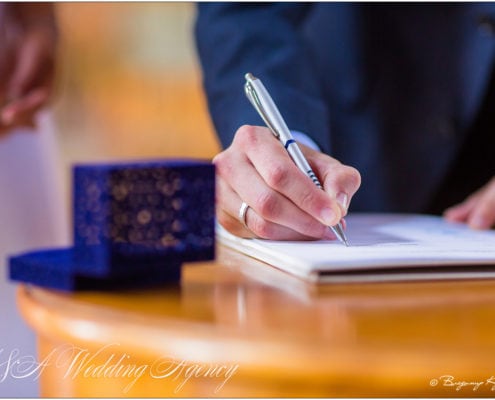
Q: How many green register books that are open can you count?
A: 0